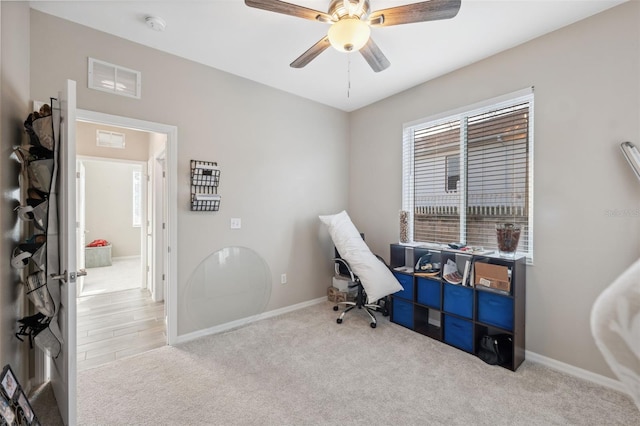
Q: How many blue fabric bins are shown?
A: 6